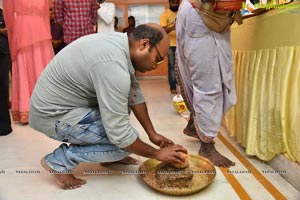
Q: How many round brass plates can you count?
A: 1